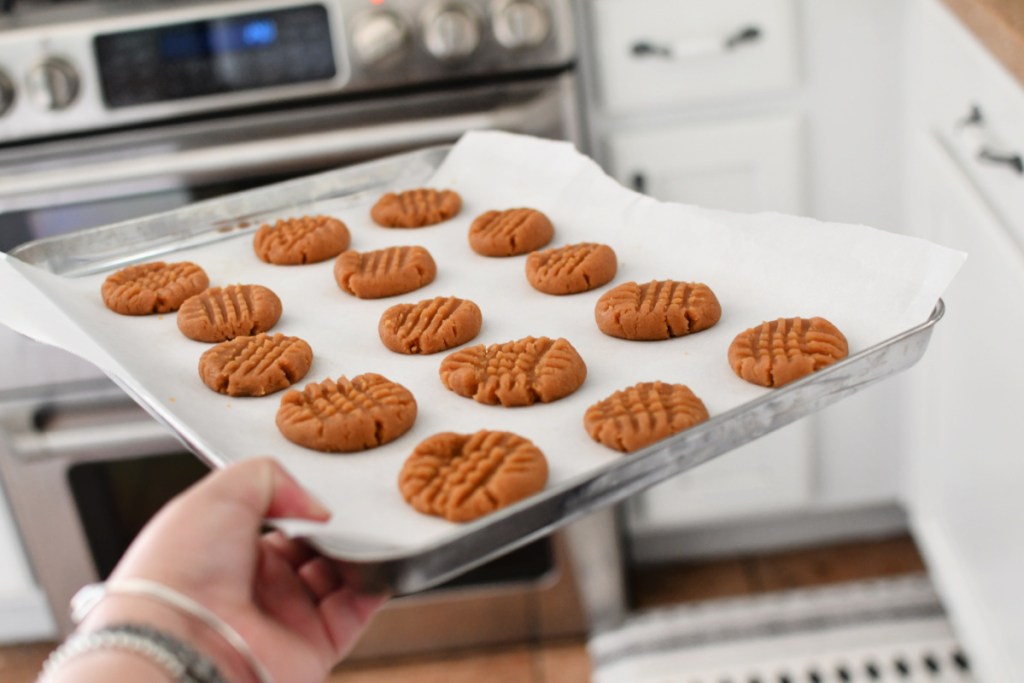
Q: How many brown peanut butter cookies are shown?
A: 15